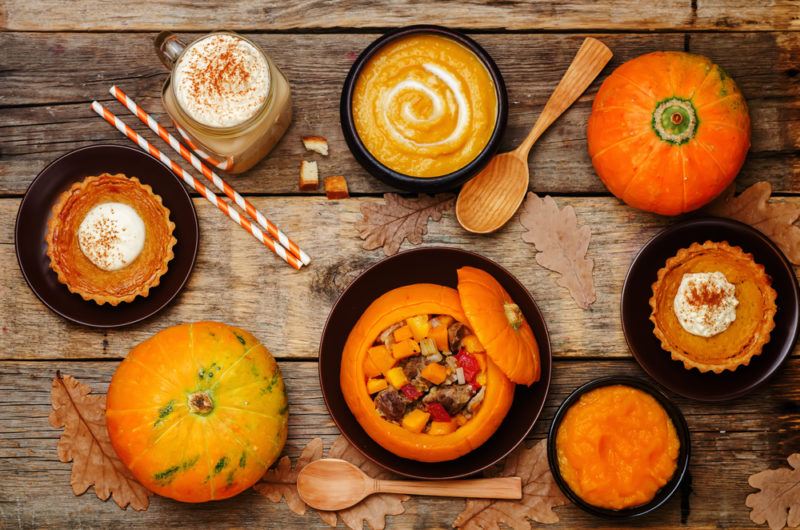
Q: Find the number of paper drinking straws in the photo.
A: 2